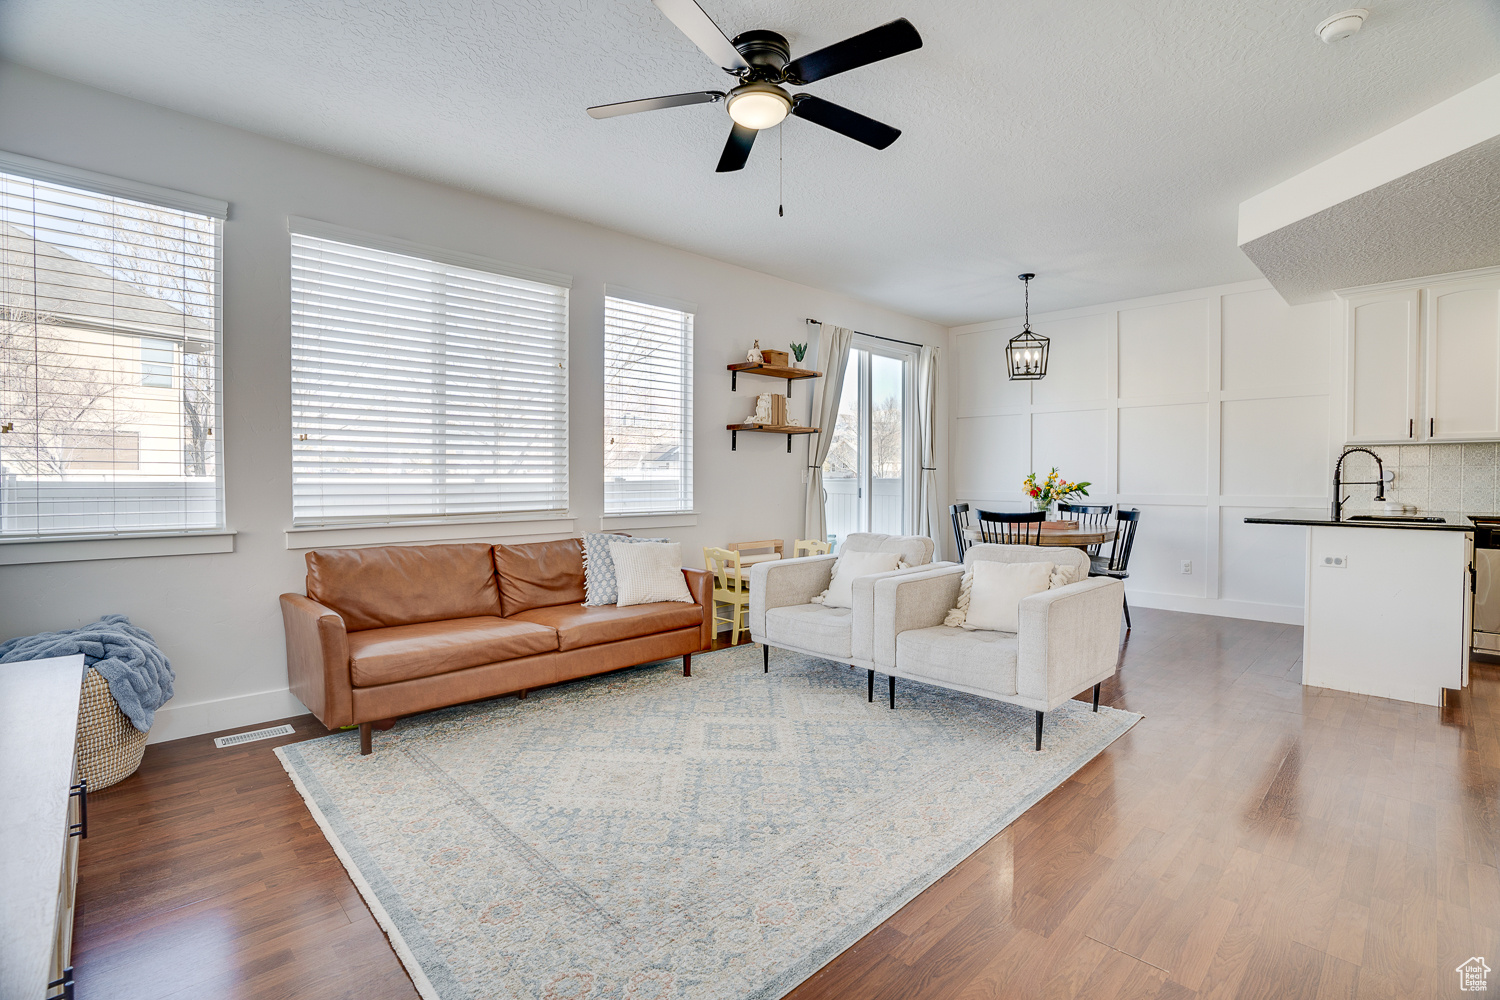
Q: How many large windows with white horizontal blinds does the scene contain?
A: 3